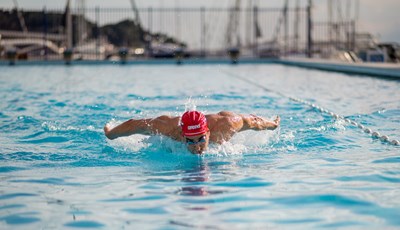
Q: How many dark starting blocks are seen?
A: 5